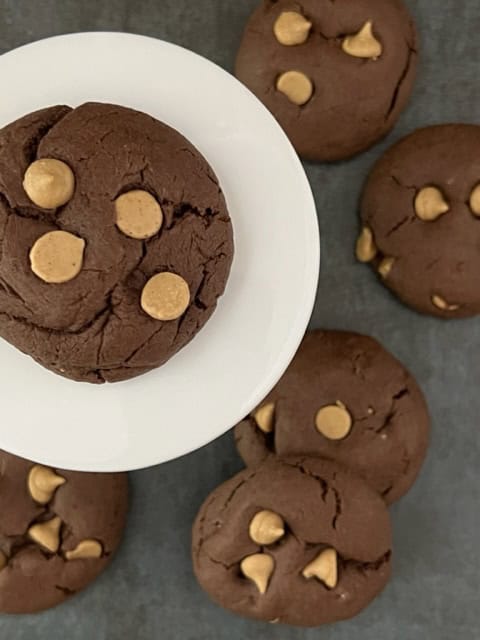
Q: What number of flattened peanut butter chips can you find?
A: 5